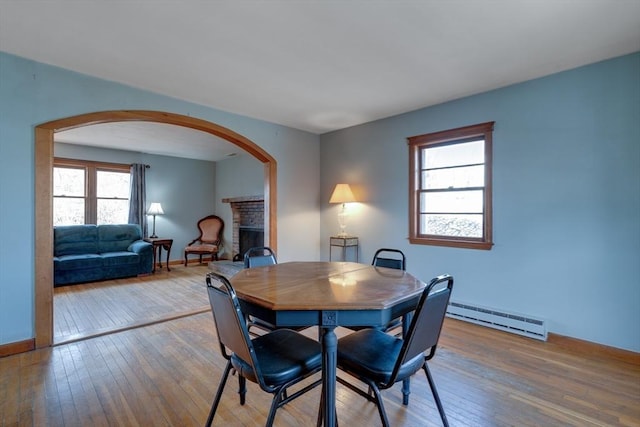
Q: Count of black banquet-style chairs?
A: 4